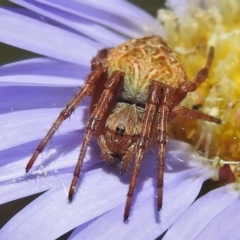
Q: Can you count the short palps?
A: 2